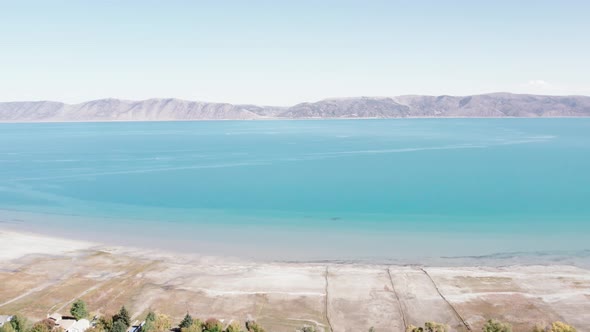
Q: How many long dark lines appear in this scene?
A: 3